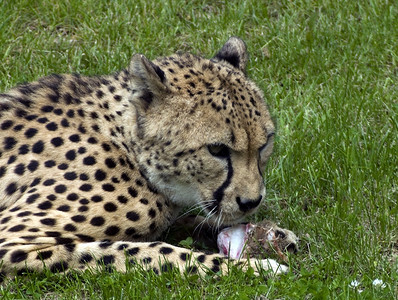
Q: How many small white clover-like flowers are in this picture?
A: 2